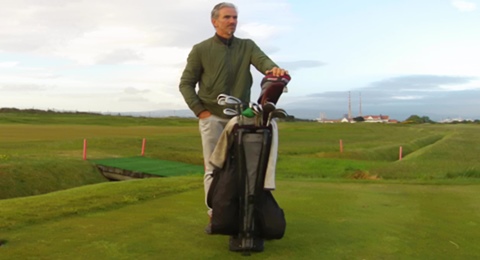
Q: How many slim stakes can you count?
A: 4